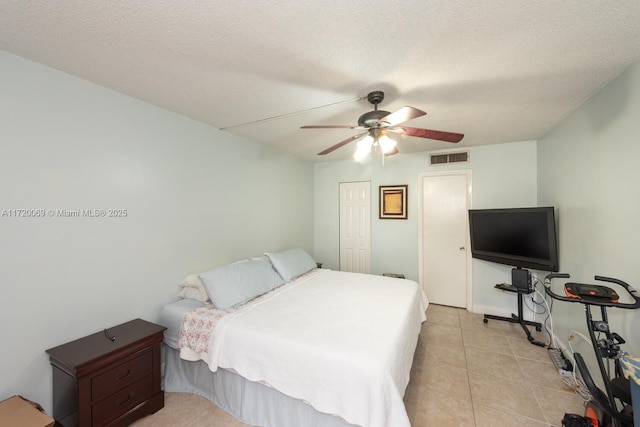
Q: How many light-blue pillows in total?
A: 2